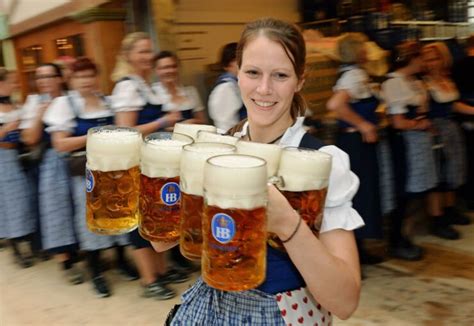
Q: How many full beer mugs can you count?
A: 8